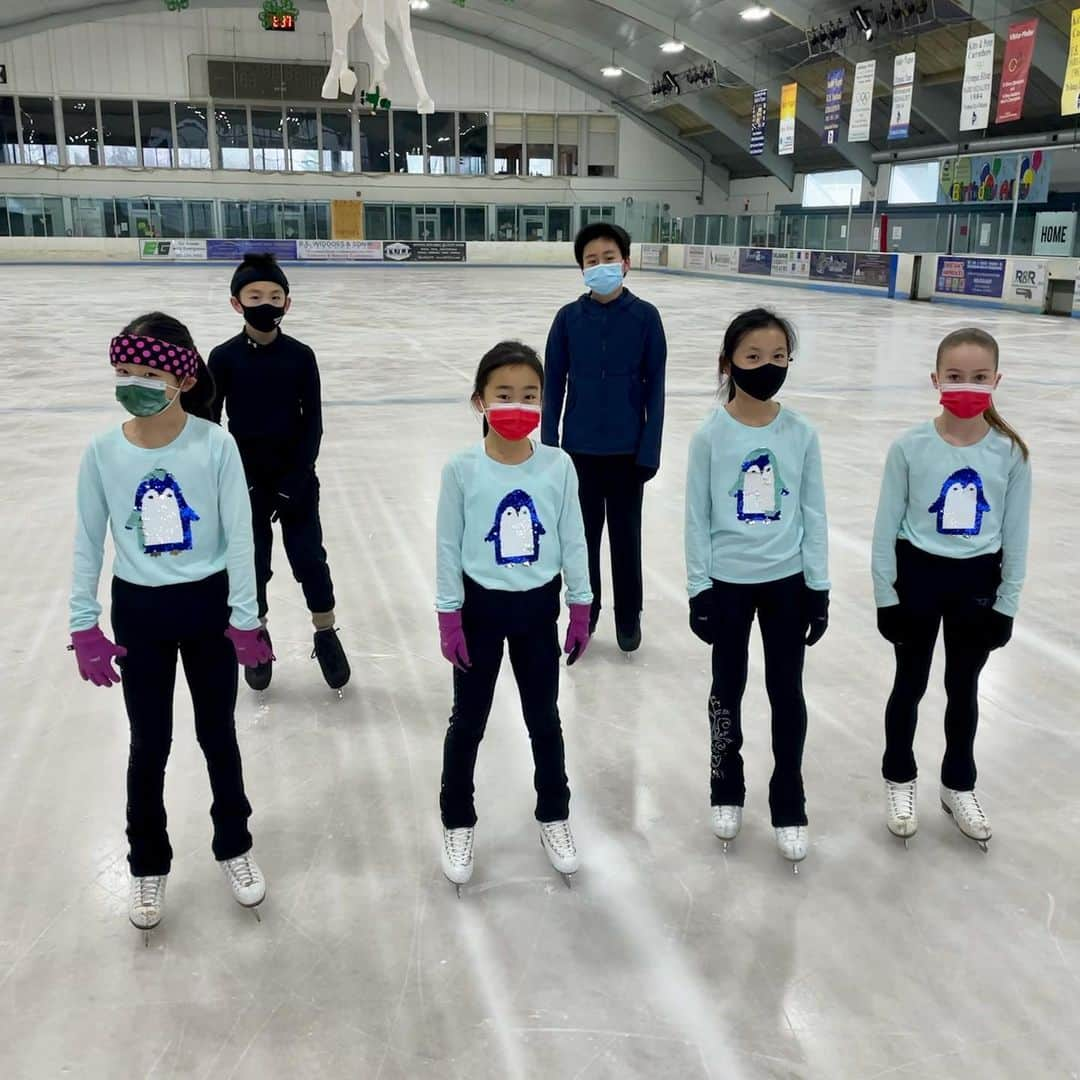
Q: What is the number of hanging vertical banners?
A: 8